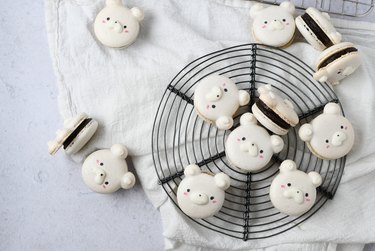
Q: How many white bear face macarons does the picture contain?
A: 12